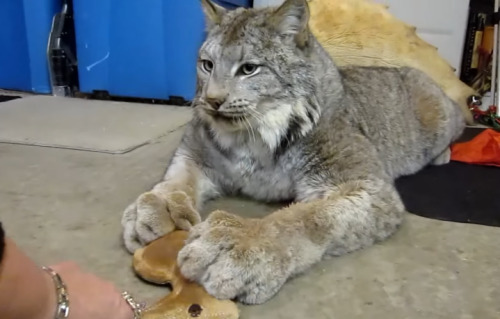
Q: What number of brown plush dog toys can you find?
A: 1